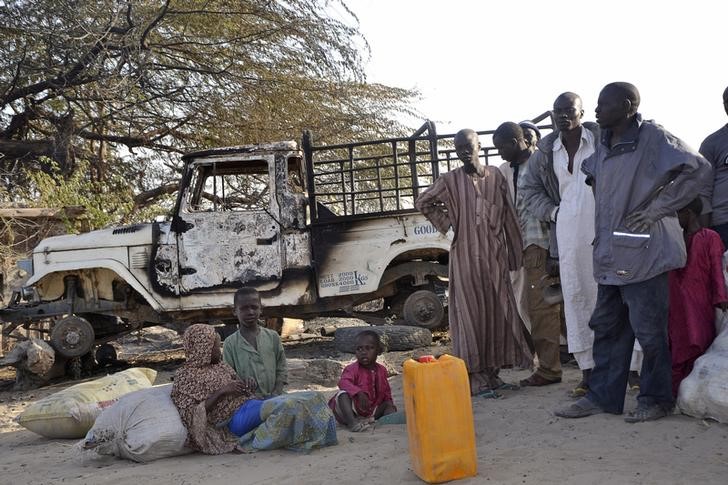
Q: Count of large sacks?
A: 3